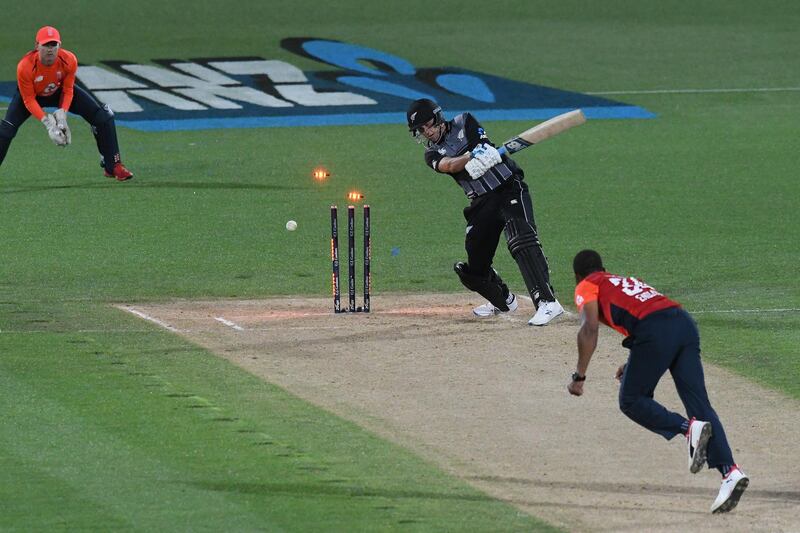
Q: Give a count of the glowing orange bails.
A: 2